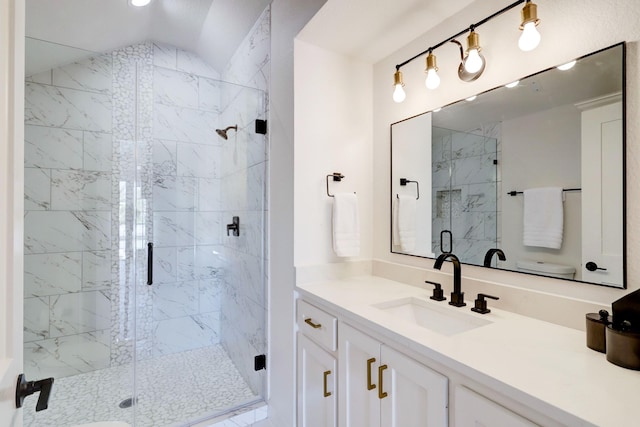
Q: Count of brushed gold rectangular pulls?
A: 4